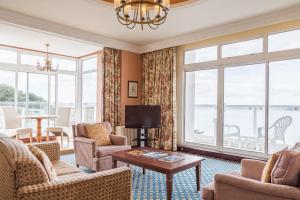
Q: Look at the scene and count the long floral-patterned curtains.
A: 2